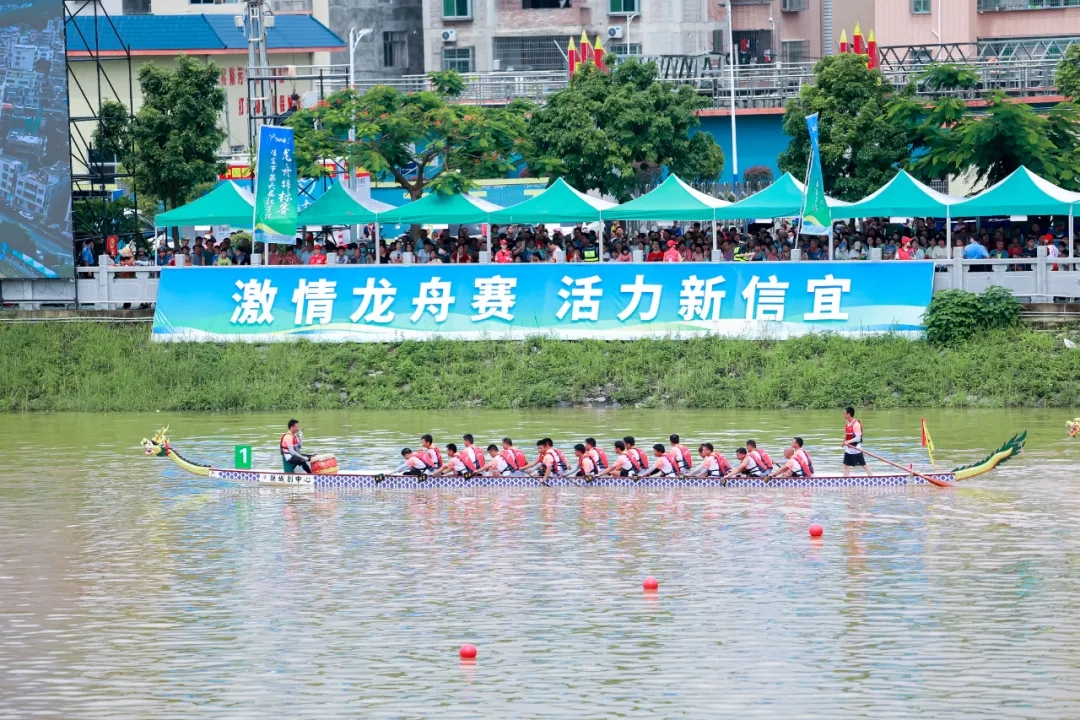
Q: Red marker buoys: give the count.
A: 3